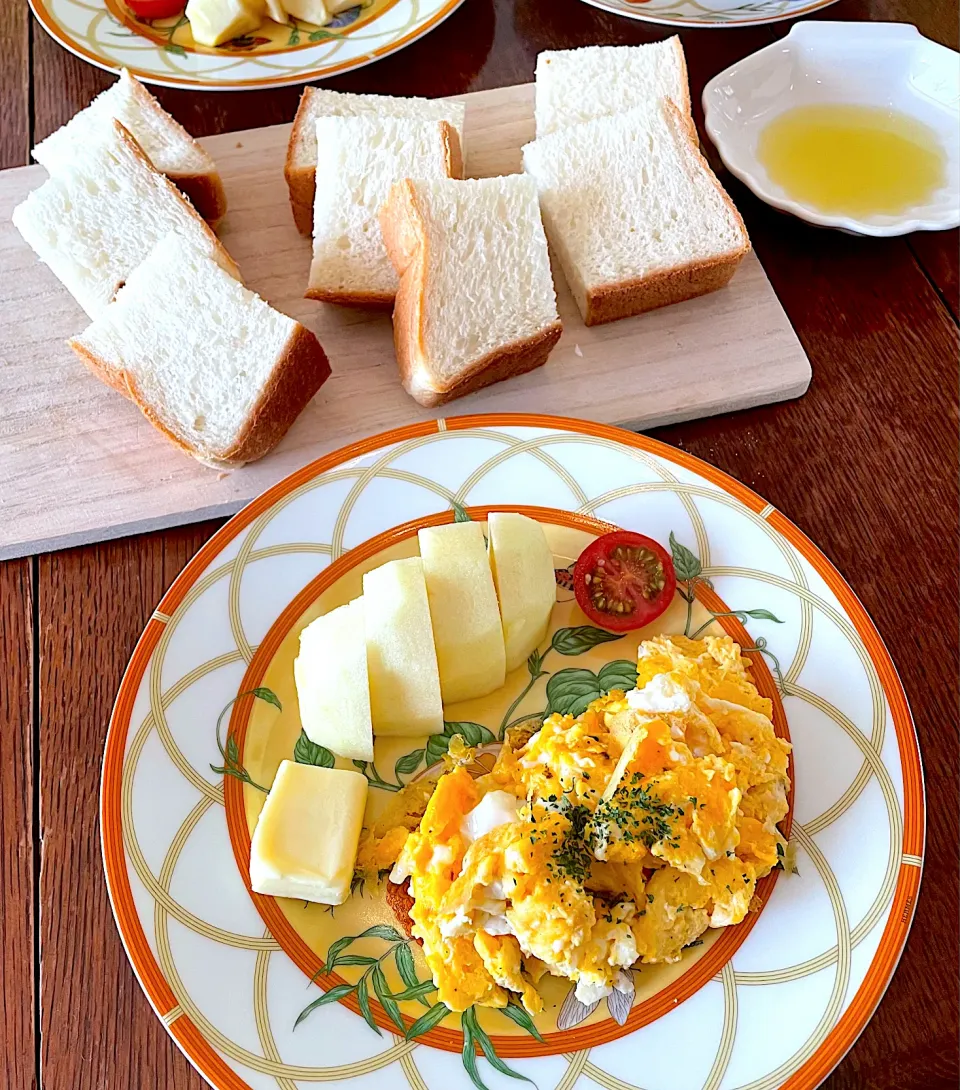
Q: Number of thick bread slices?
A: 8